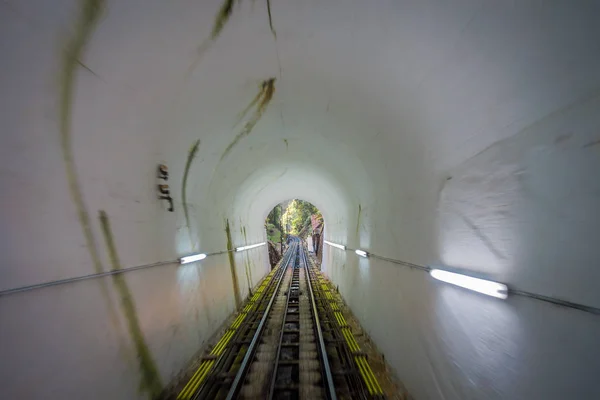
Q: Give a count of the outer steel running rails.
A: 2